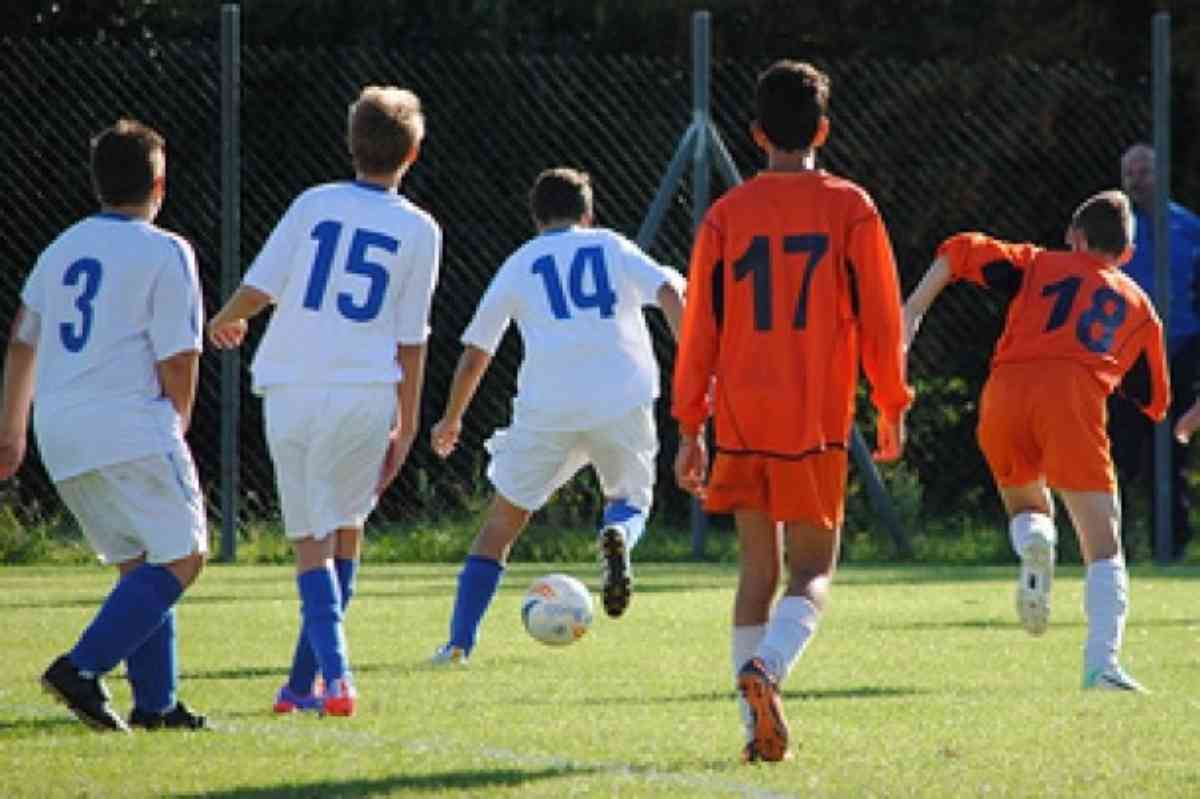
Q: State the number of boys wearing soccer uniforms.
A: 5